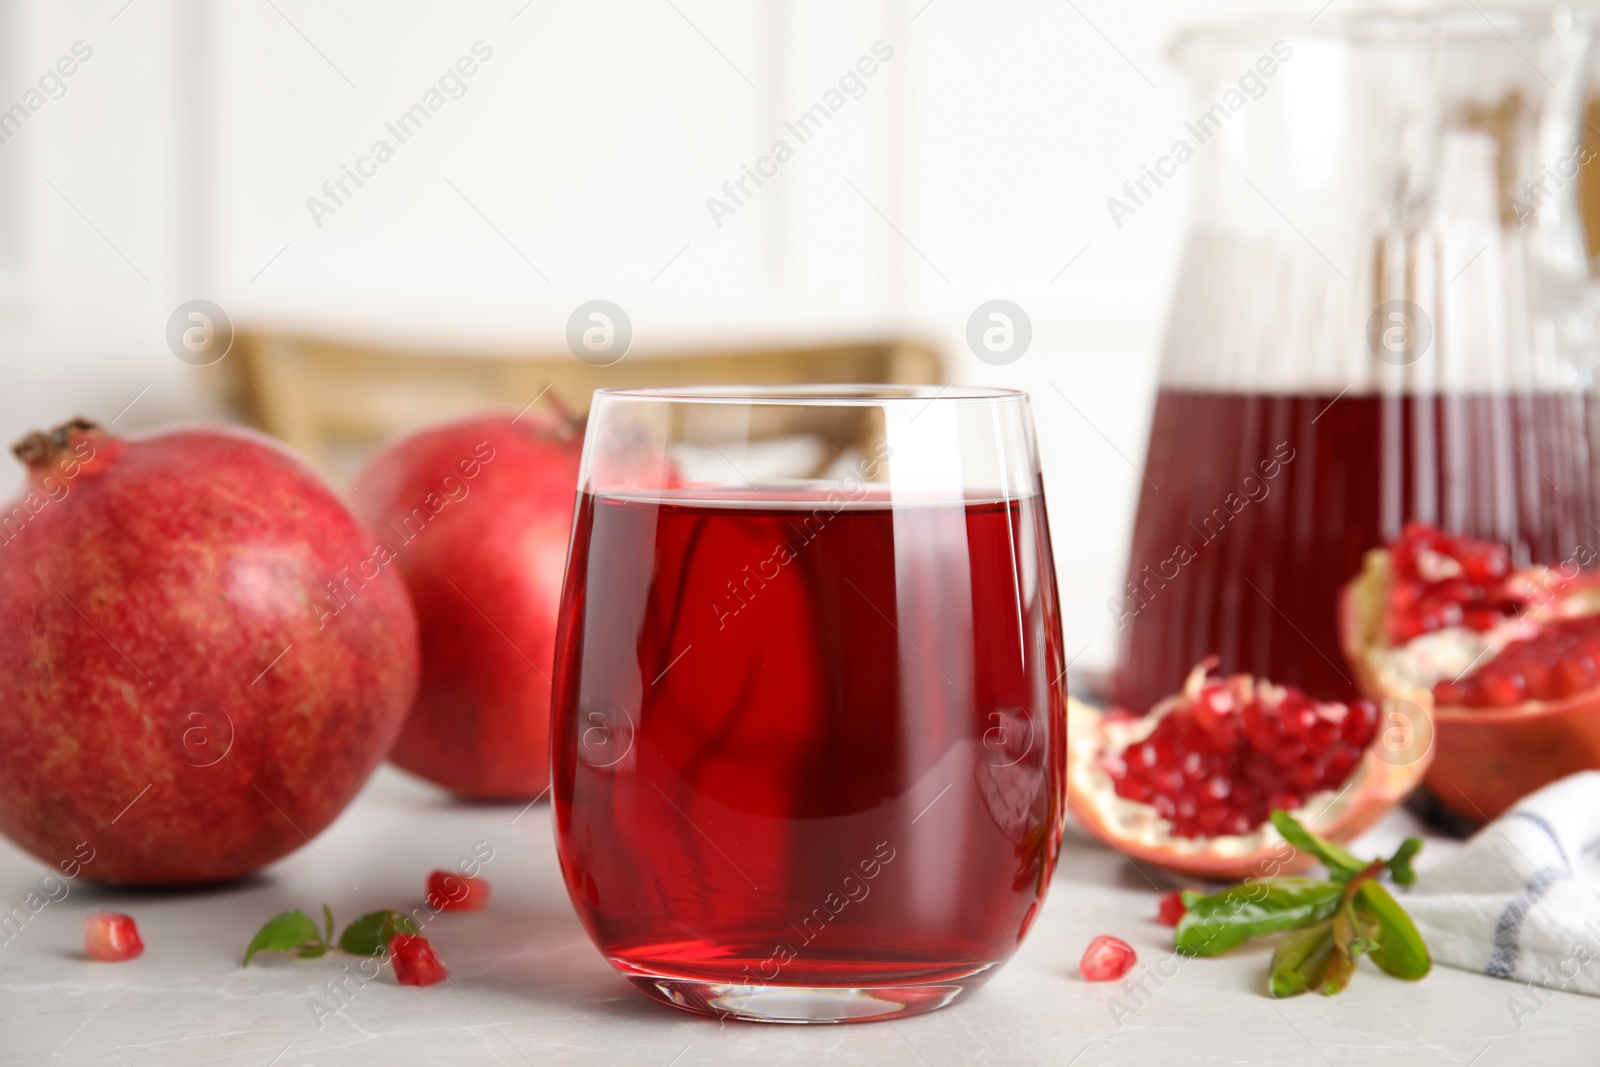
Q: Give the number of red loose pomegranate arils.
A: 5